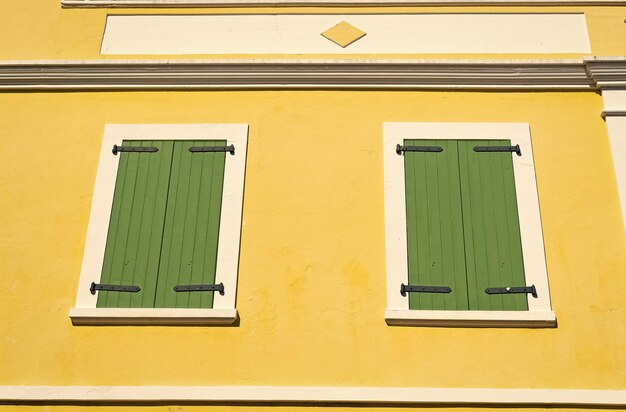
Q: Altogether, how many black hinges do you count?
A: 8